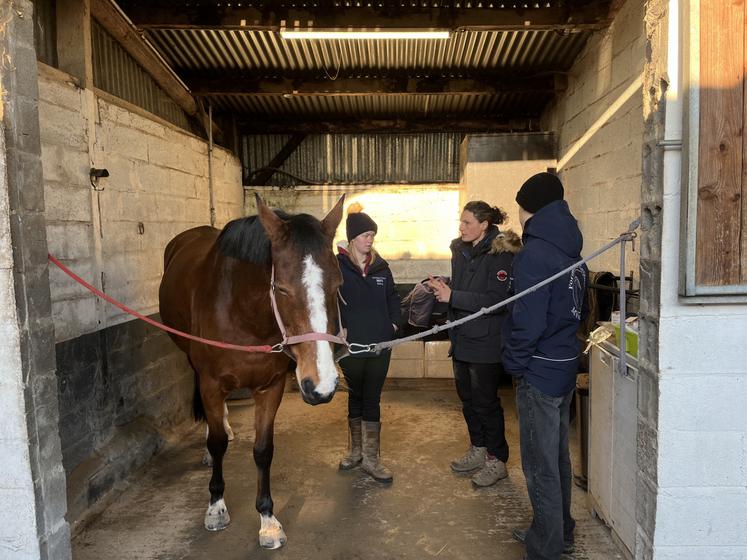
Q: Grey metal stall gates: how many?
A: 0